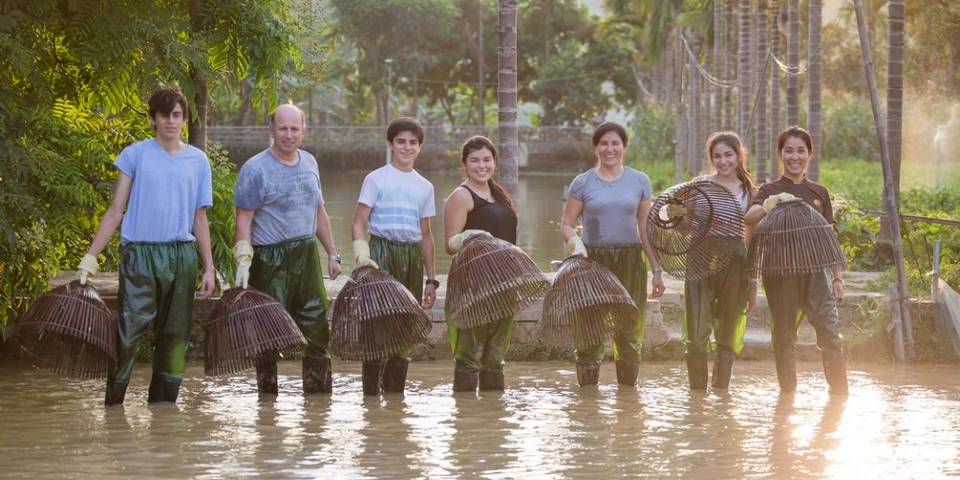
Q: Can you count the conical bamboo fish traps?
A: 7